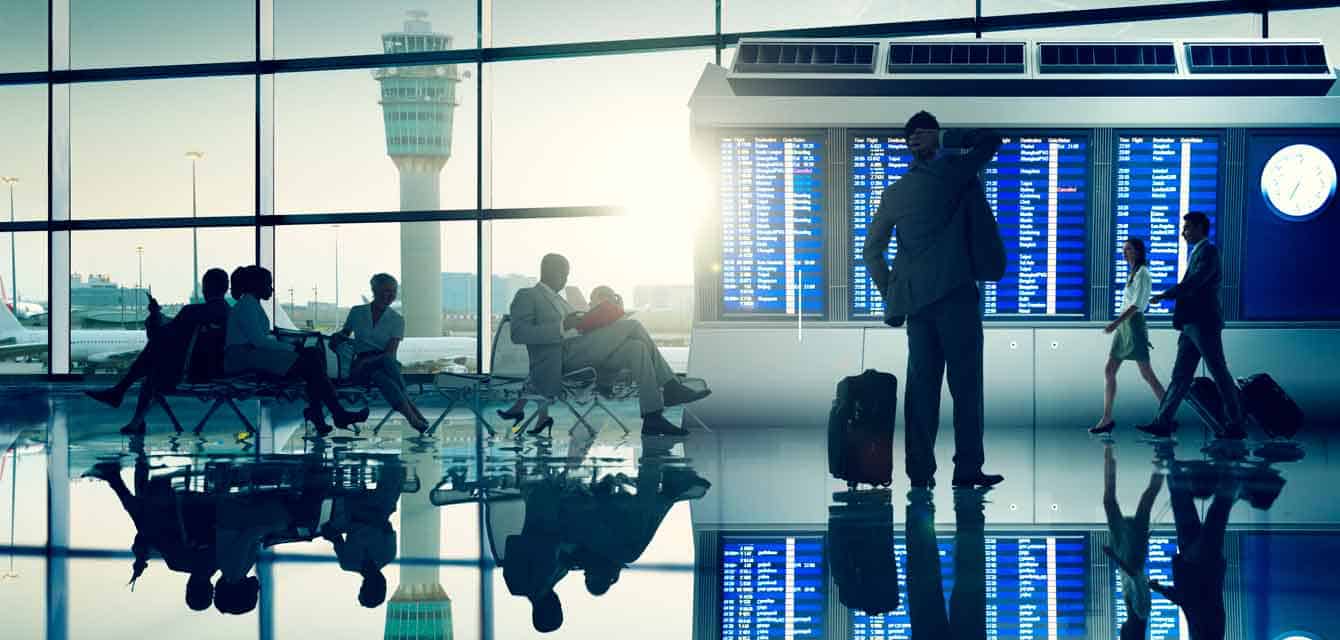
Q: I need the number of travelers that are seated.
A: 5